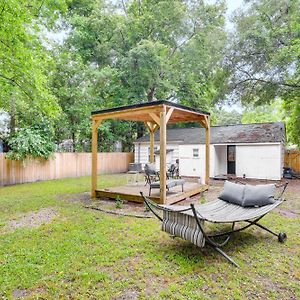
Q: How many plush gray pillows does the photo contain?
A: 2